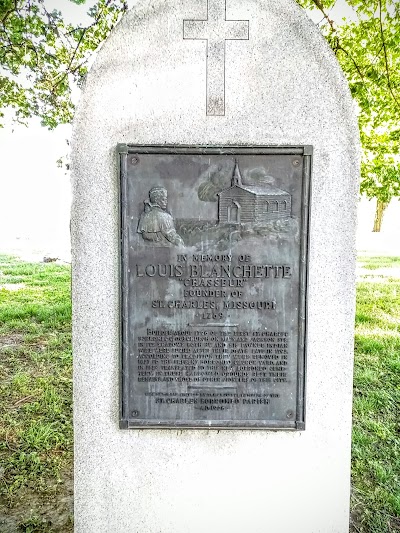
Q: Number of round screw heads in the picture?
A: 4